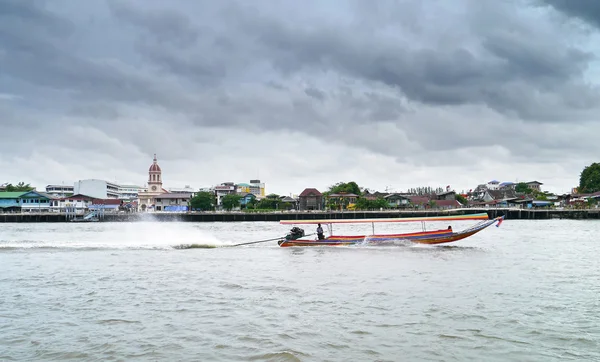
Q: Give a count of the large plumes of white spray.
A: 1